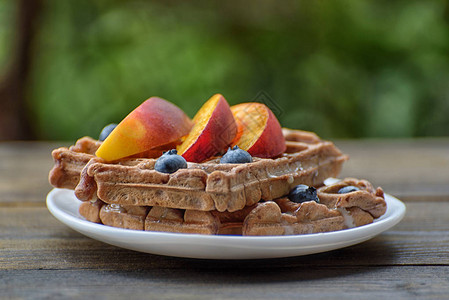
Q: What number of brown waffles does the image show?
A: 2